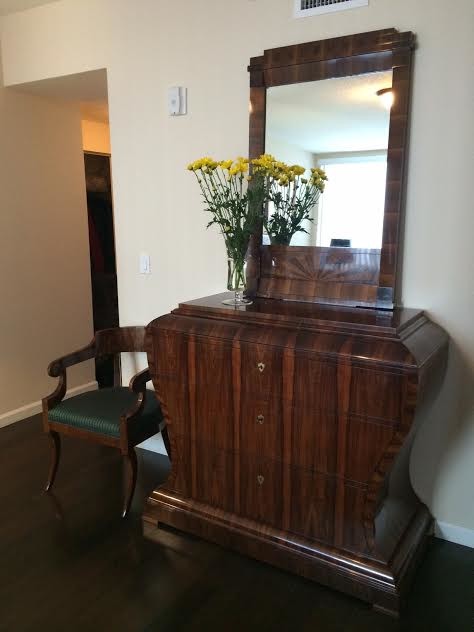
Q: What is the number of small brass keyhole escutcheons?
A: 3